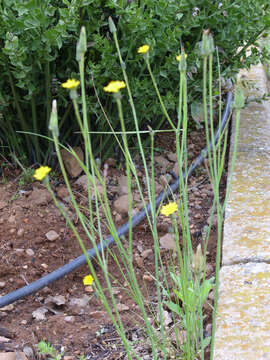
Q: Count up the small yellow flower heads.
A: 7